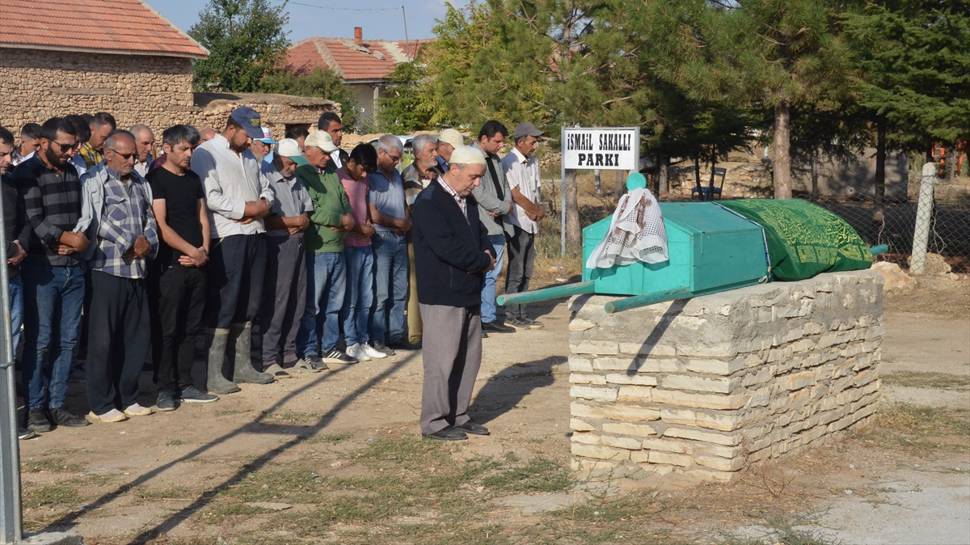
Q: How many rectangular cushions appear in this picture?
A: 0